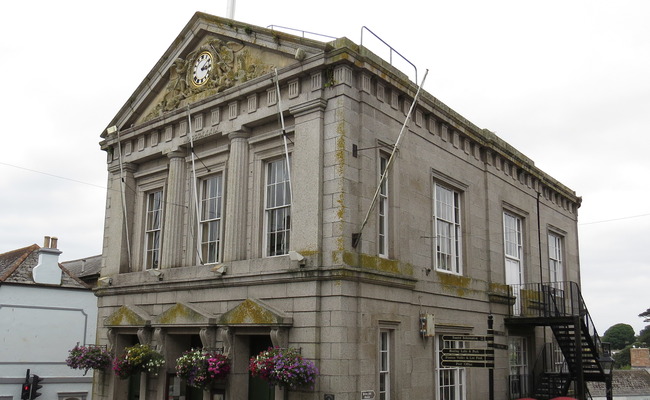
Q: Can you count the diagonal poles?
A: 4